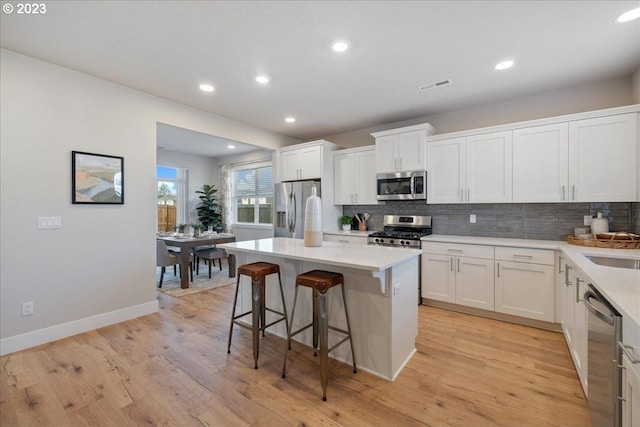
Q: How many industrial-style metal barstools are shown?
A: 2